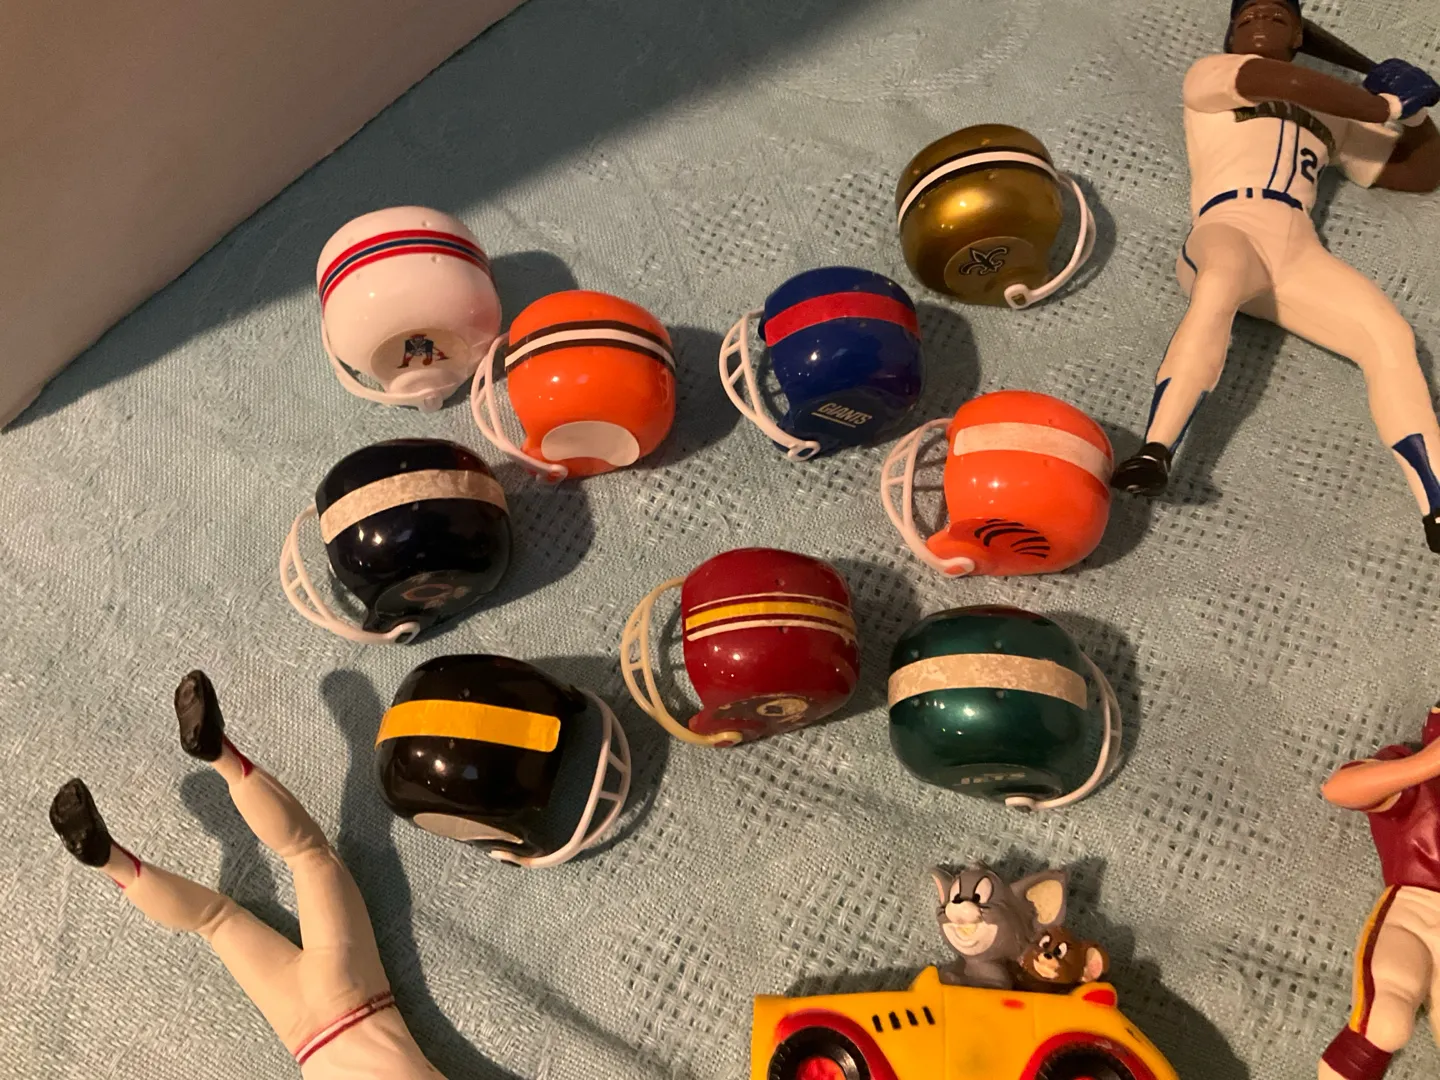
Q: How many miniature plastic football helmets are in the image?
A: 9